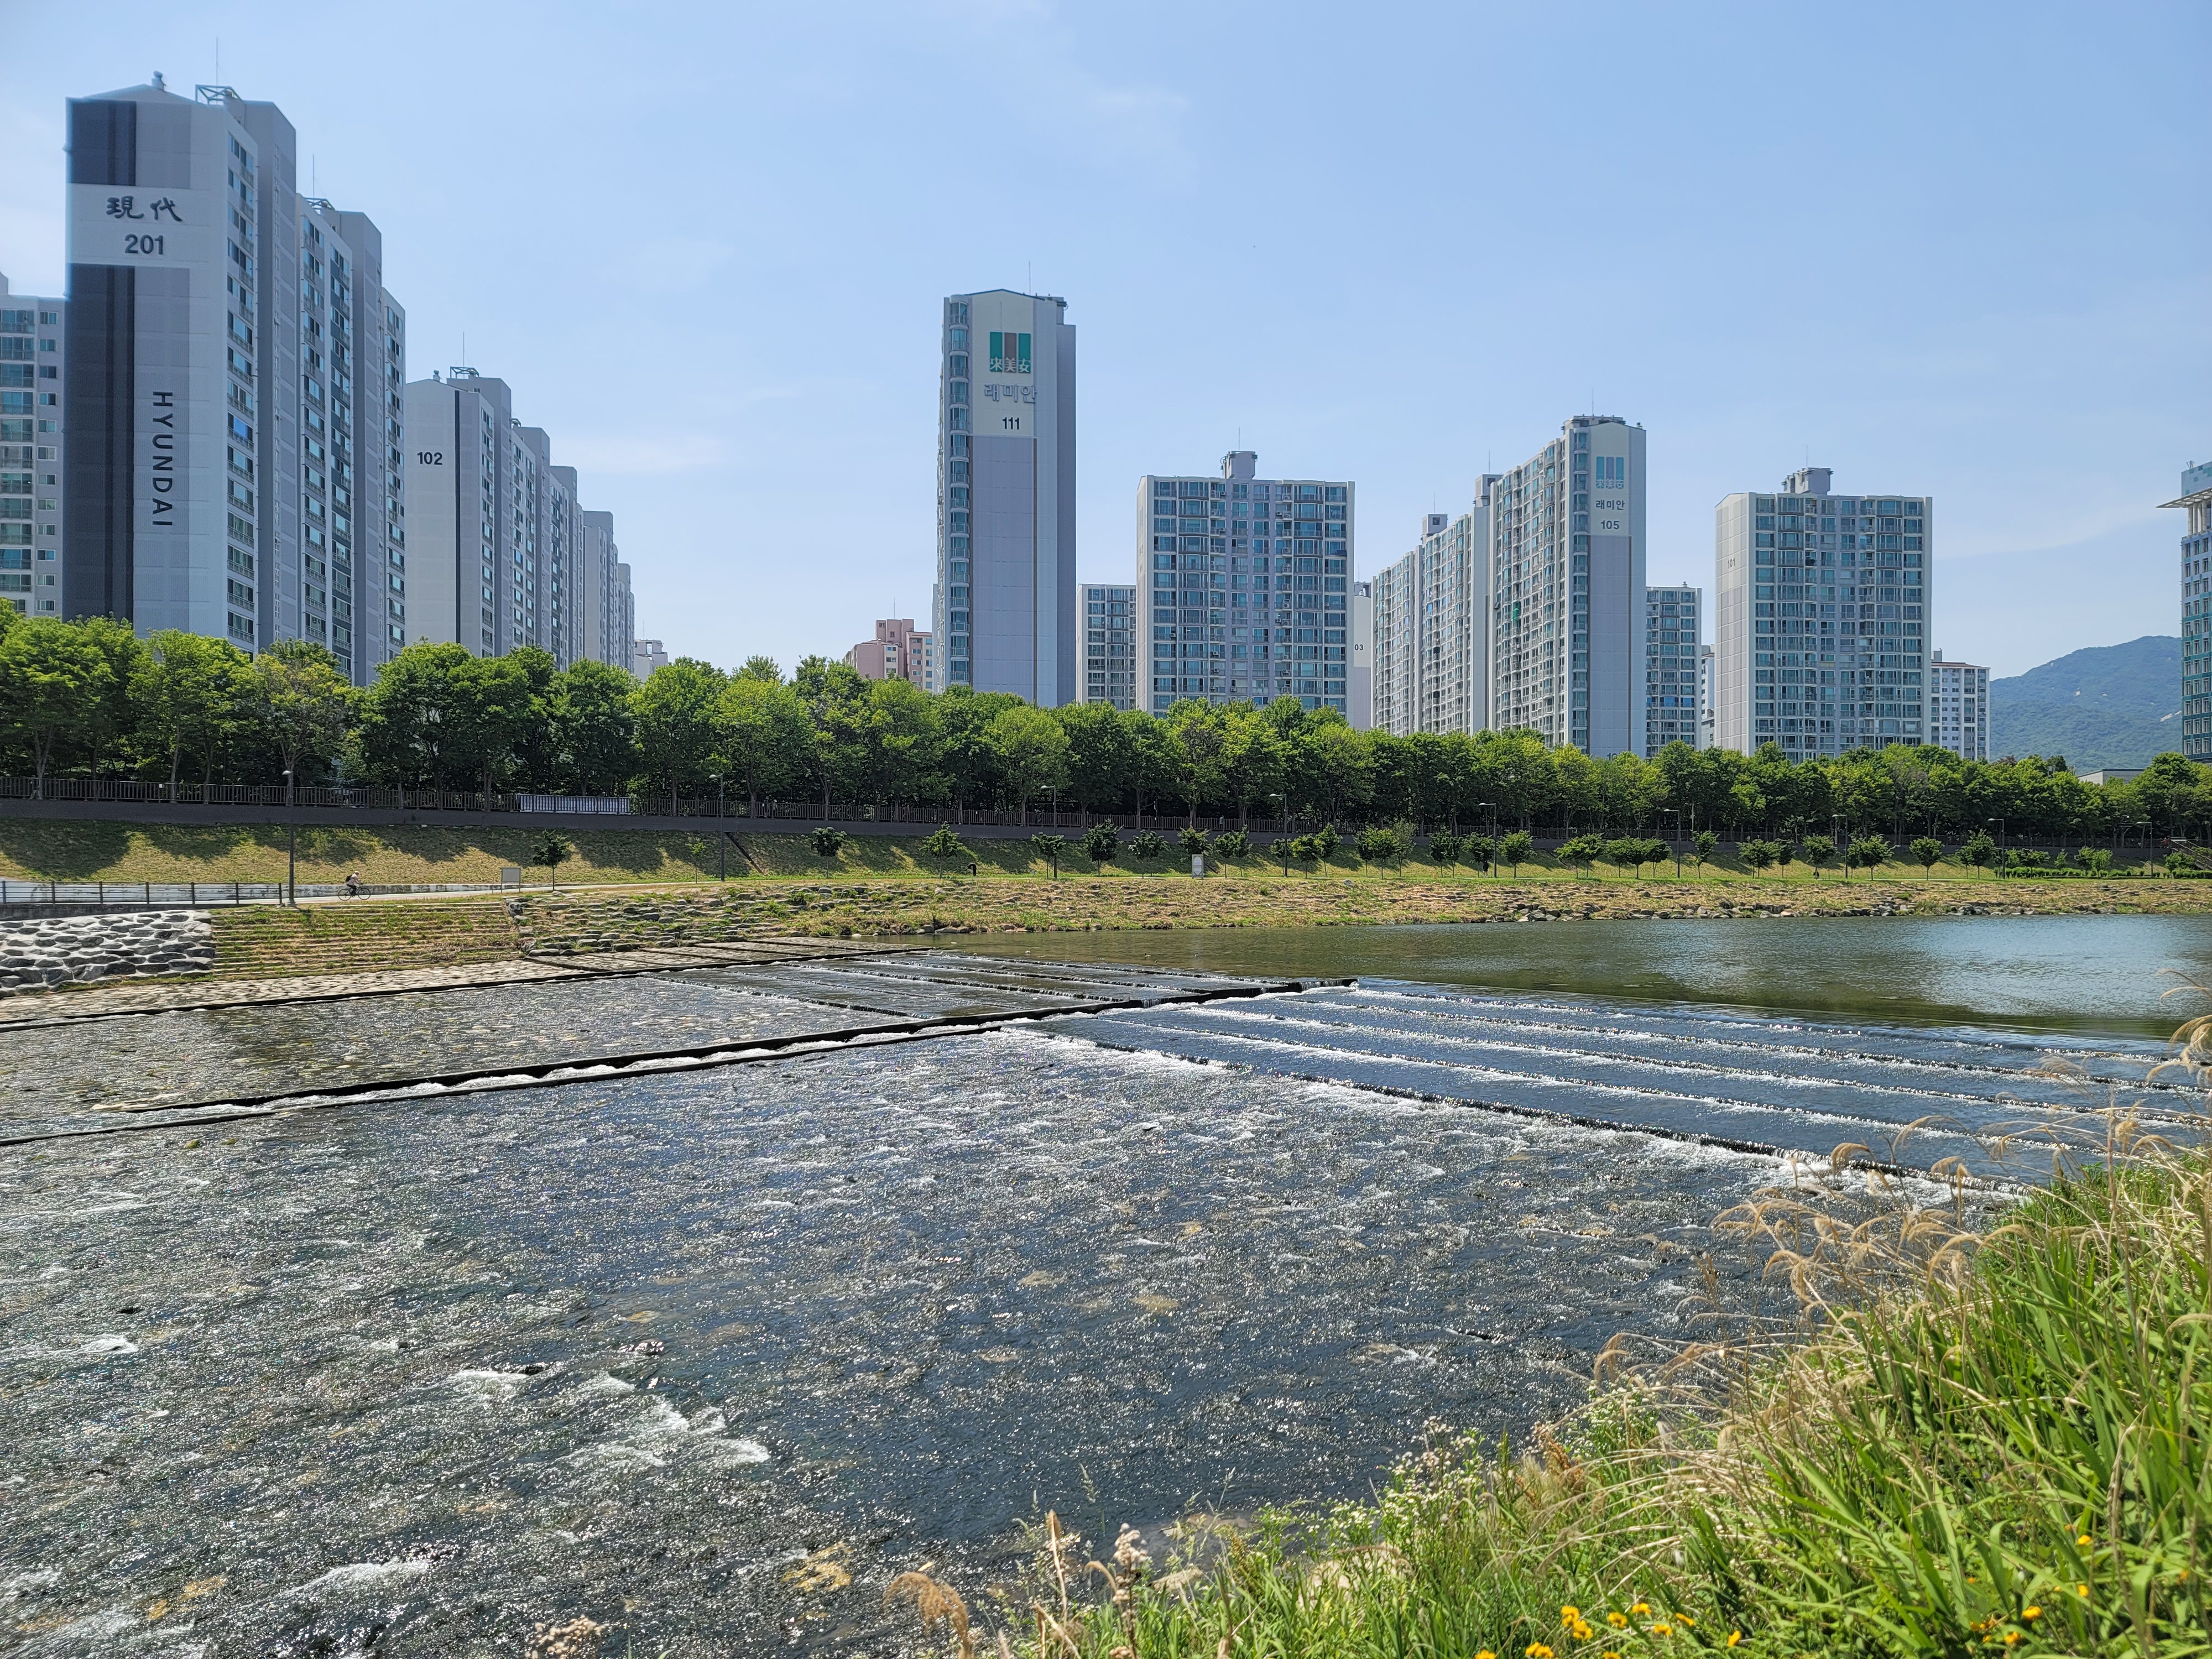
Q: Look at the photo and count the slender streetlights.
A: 9